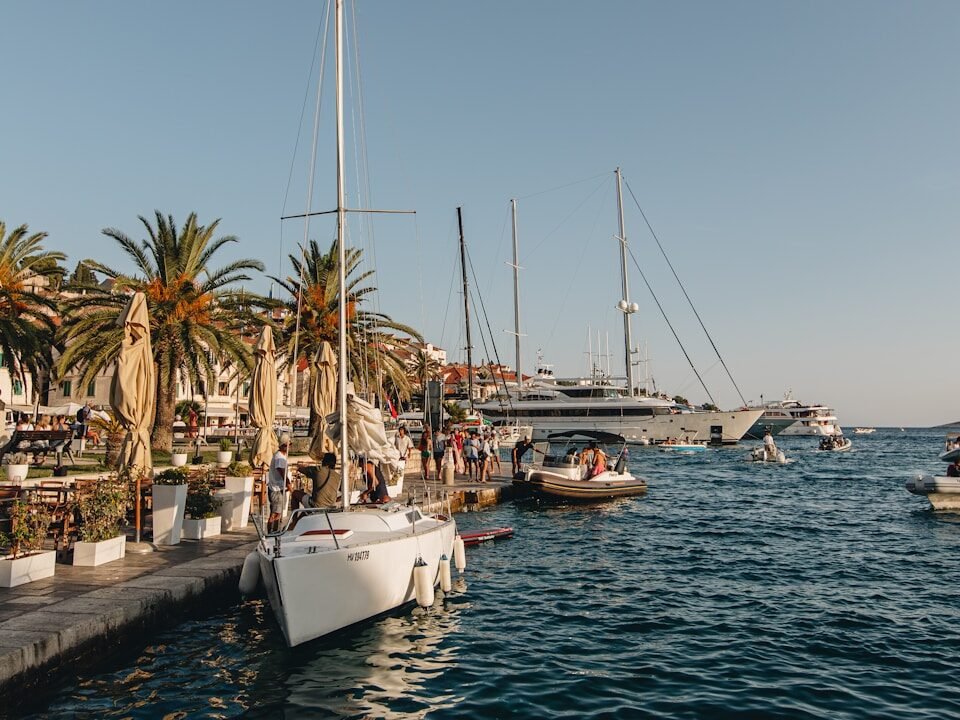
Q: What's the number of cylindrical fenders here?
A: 4